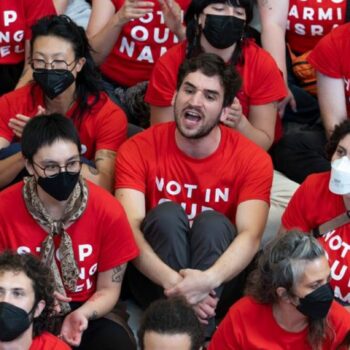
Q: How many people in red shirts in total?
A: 11